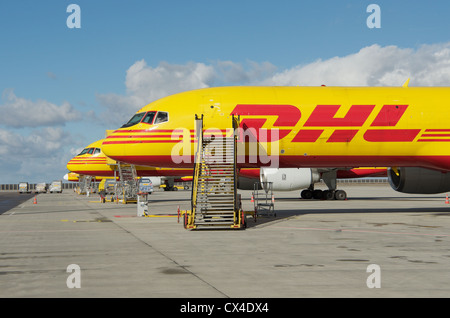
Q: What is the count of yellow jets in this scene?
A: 3